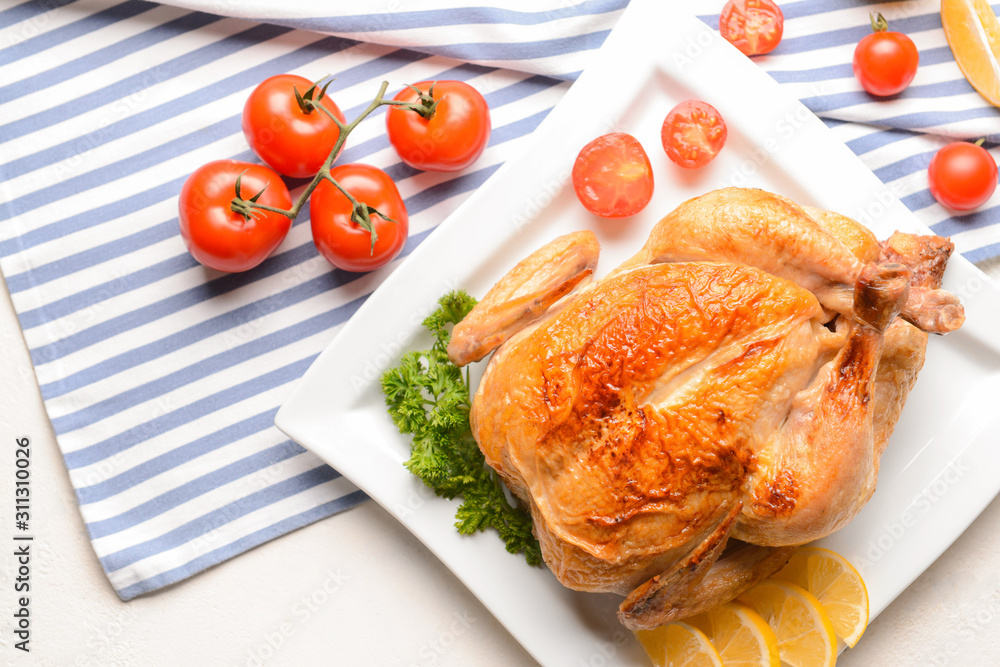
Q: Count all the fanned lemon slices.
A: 4